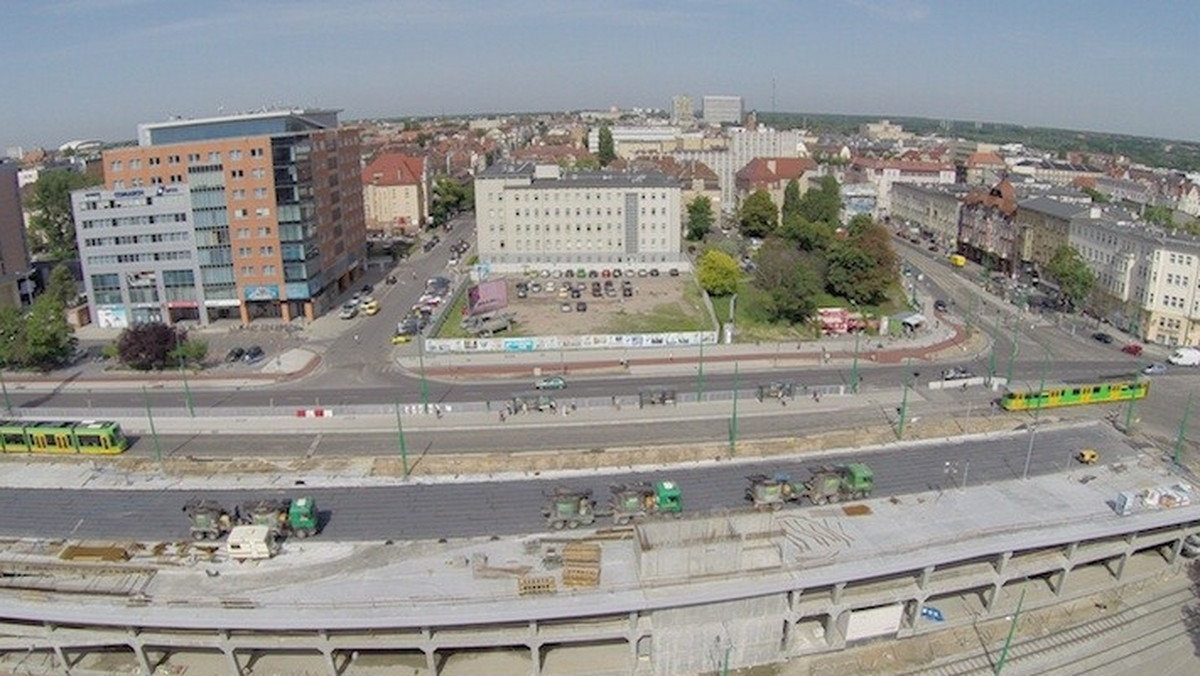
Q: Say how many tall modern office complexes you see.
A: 1